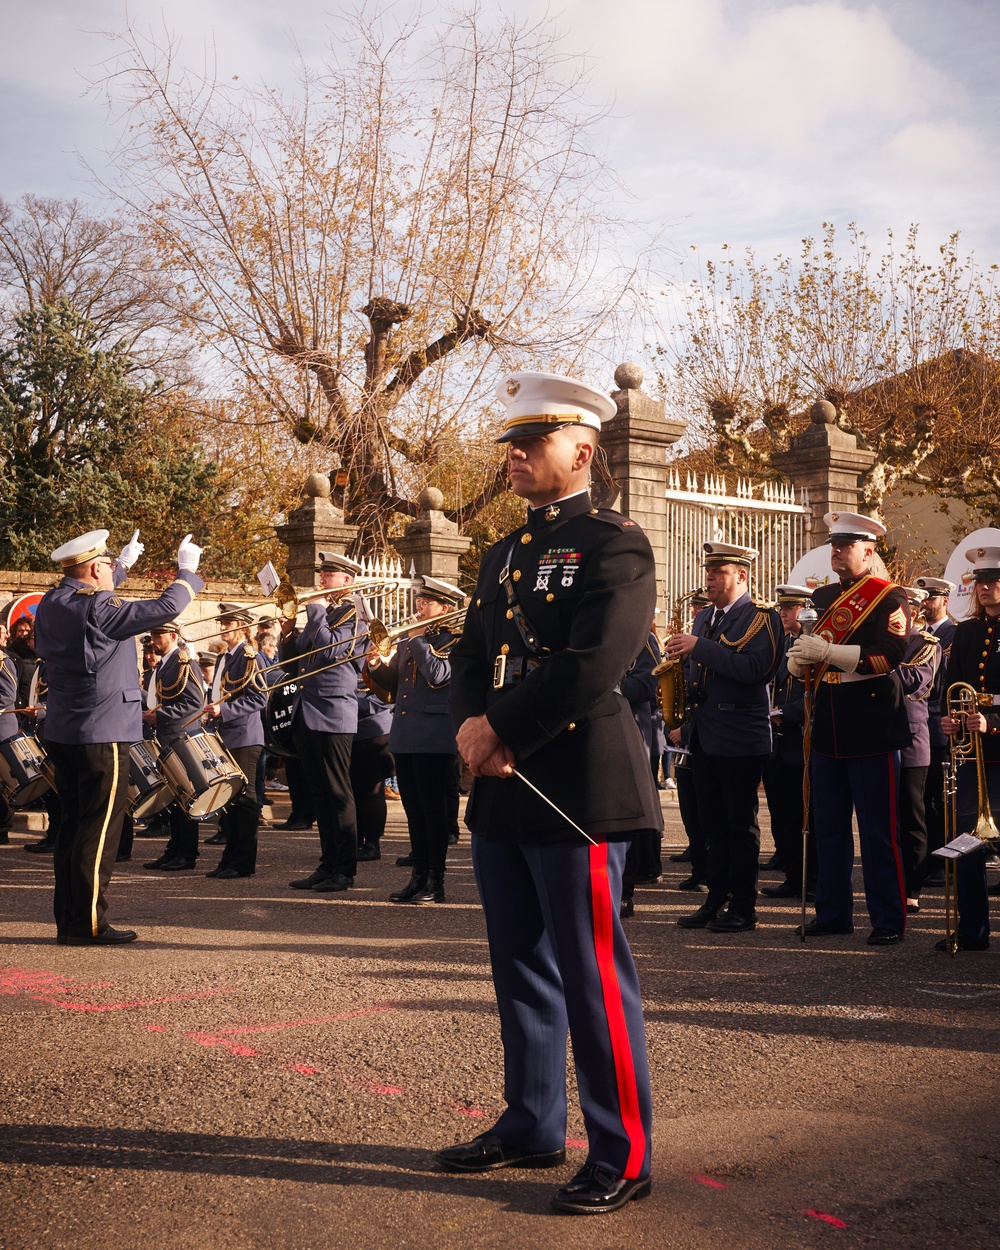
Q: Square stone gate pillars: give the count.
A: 4